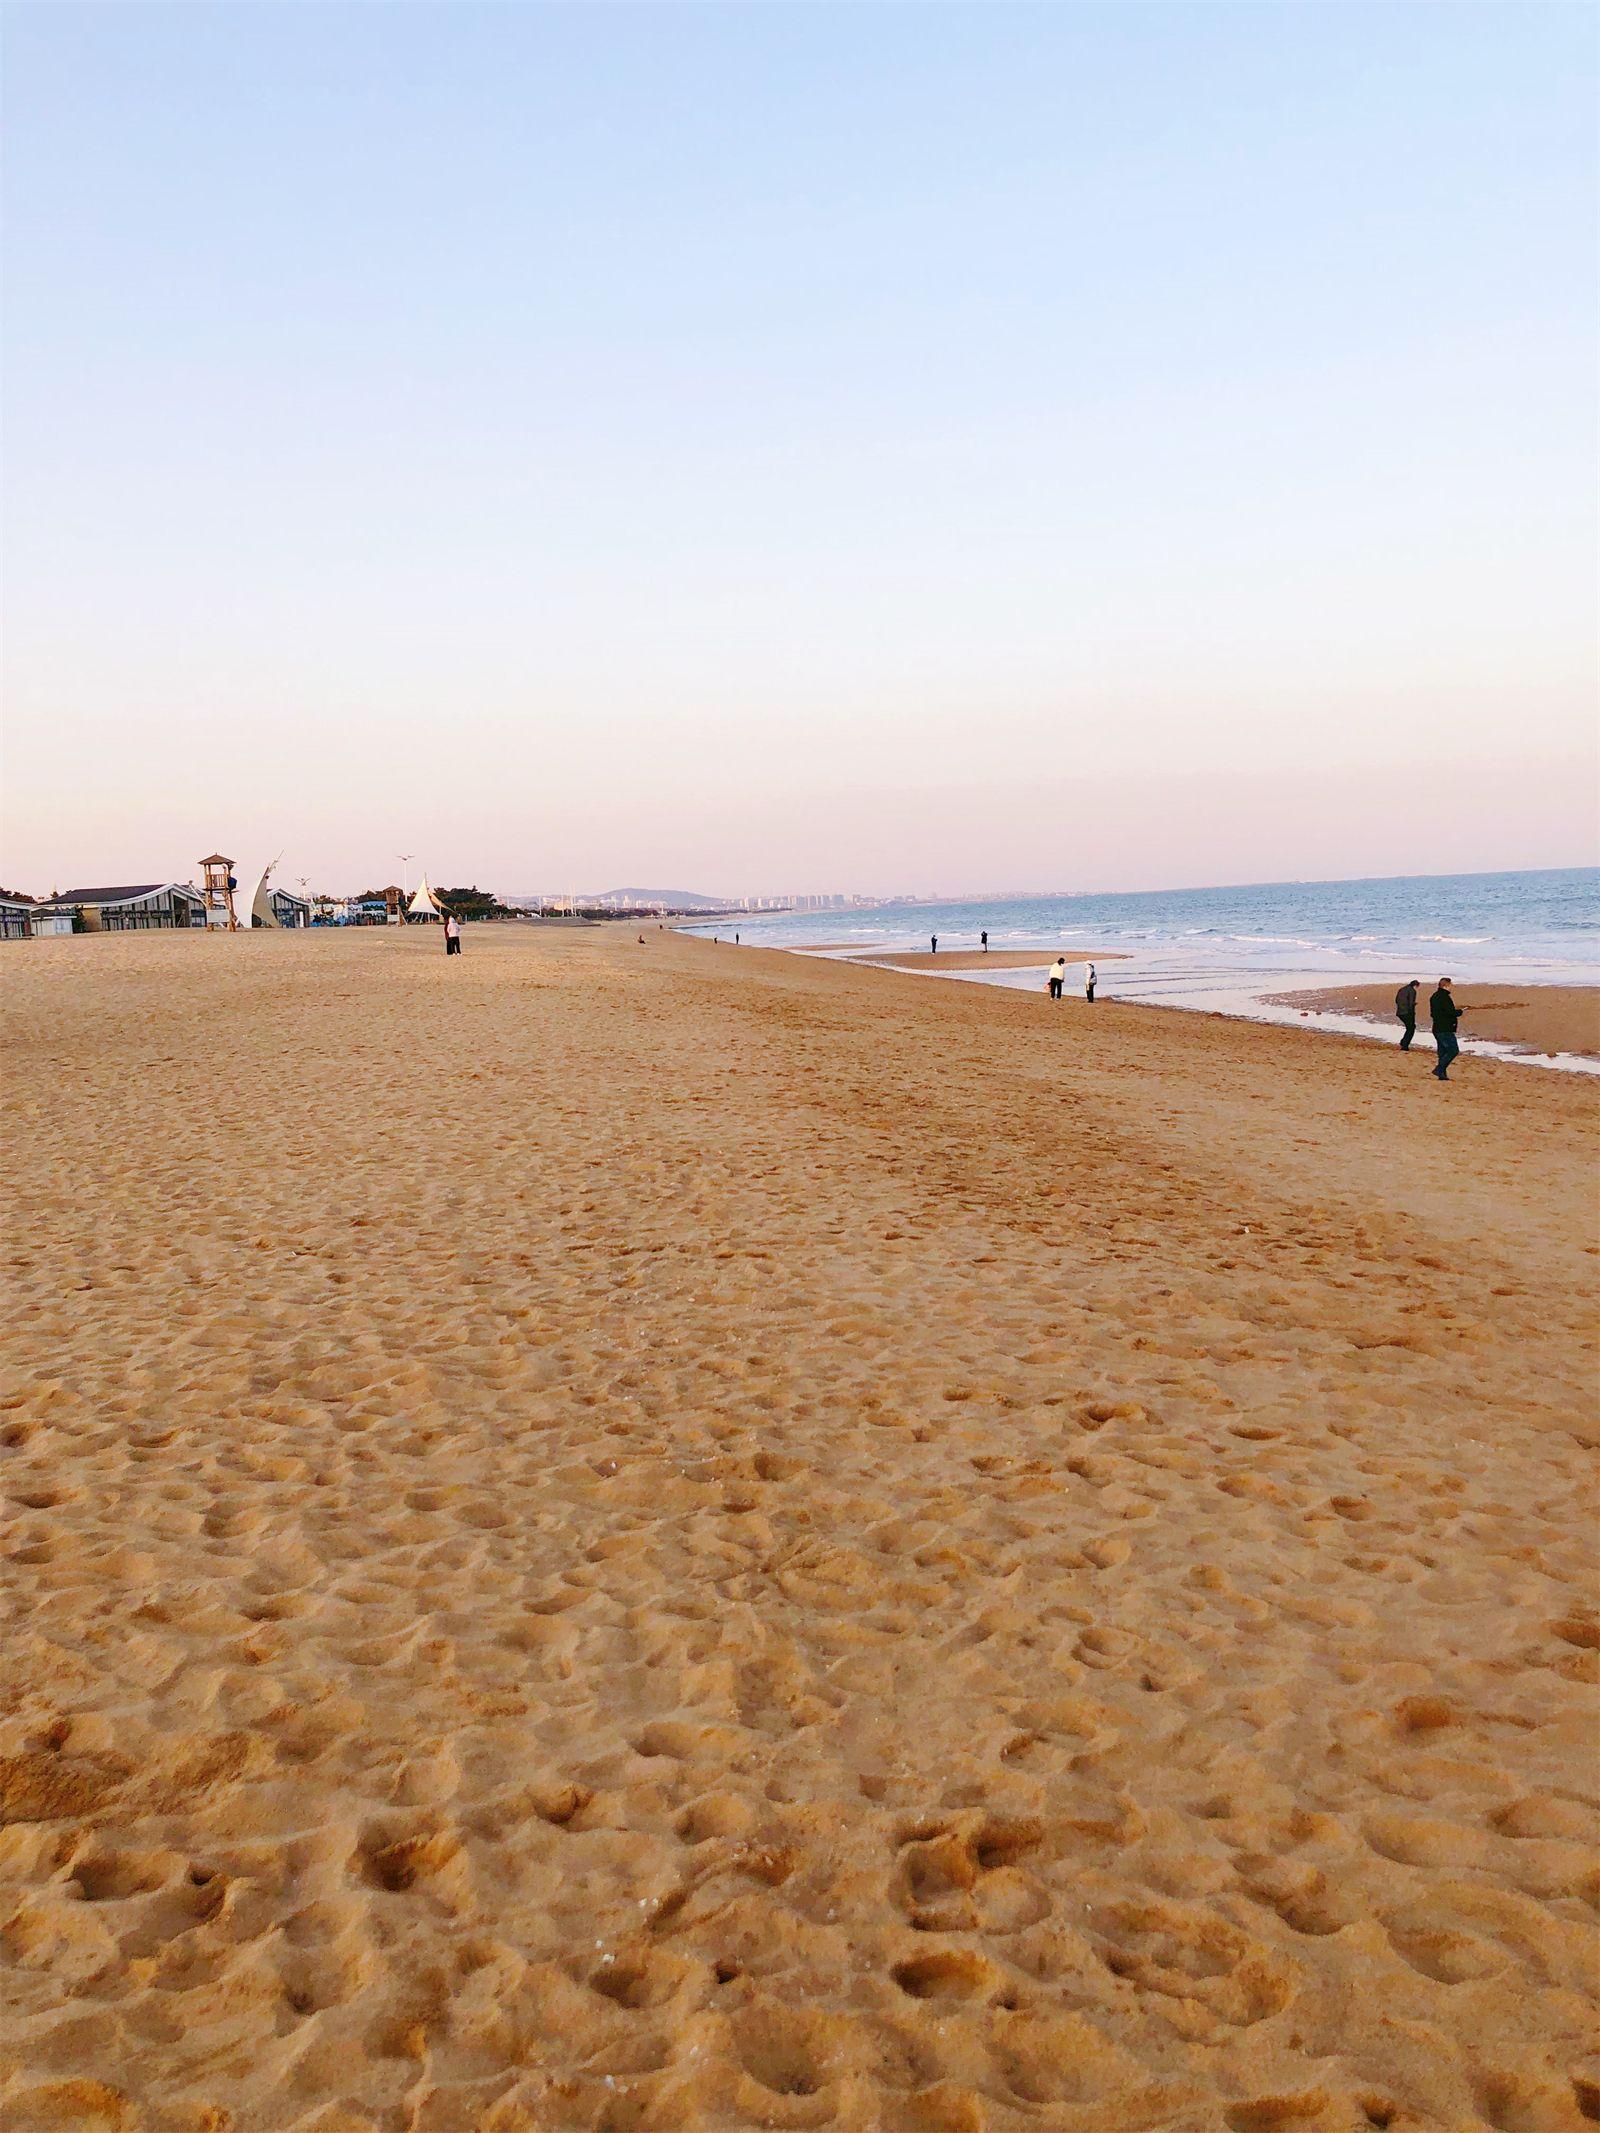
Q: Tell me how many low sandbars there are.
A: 3